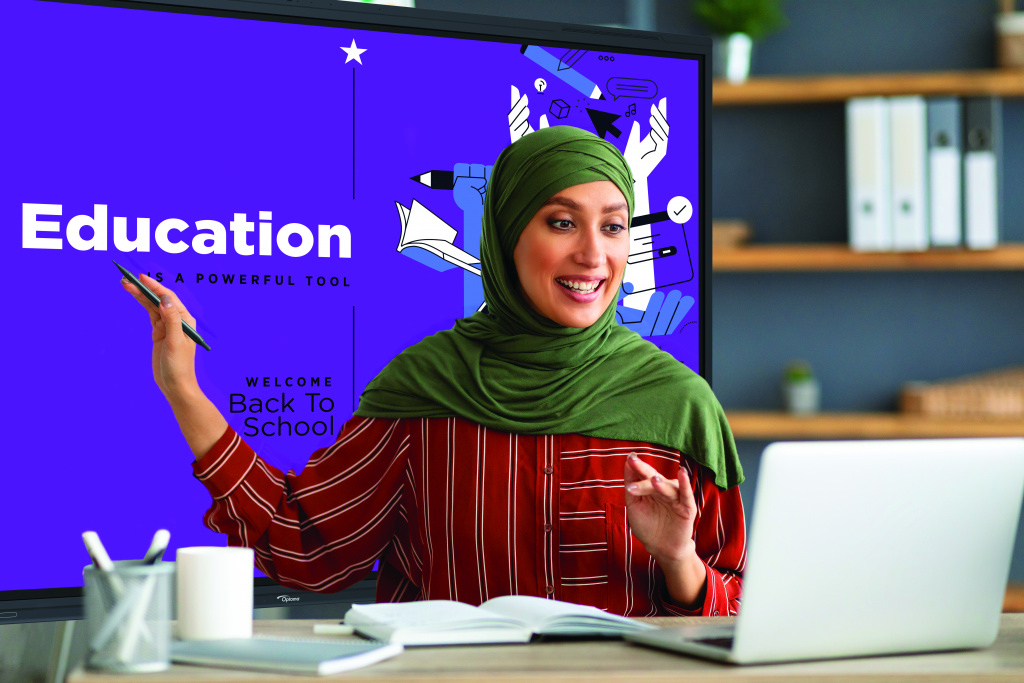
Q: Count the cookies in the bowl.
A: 0